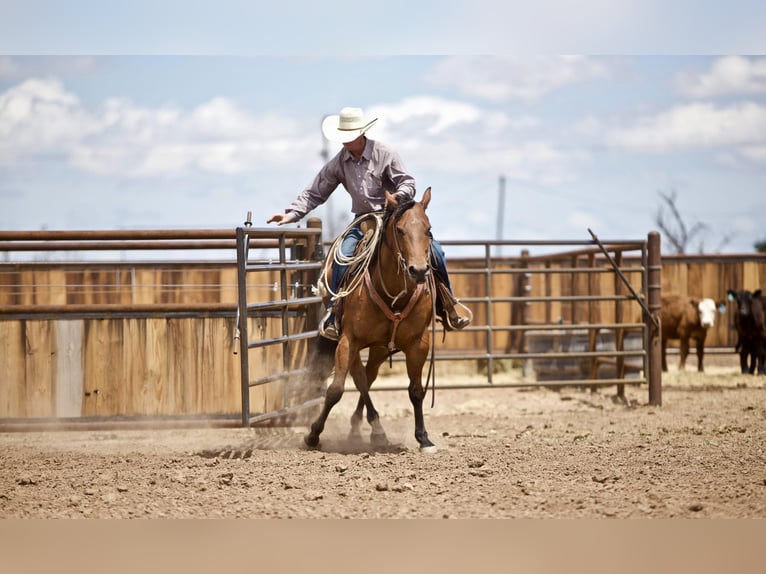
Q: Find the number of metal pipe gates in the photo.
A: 2